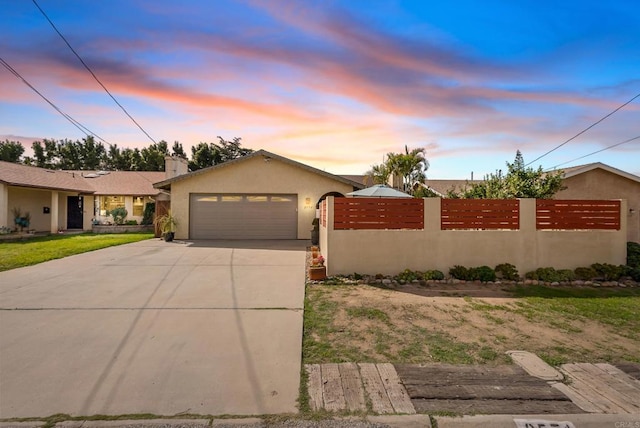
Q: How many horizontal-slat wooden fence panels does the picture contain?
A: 3